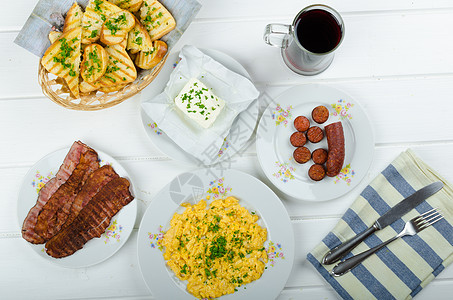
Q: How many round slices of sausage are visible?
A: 7